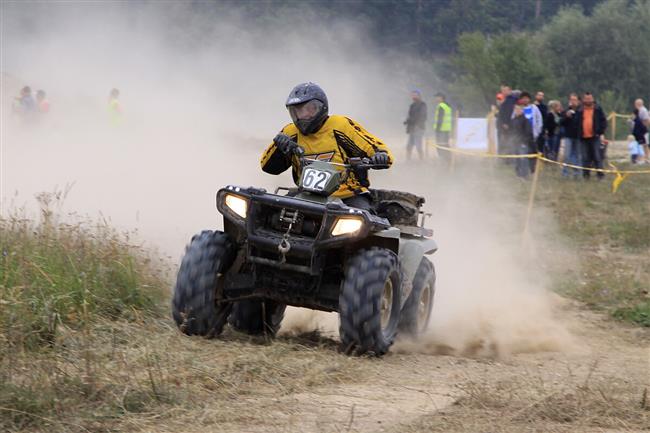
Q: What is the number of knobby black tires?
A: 4